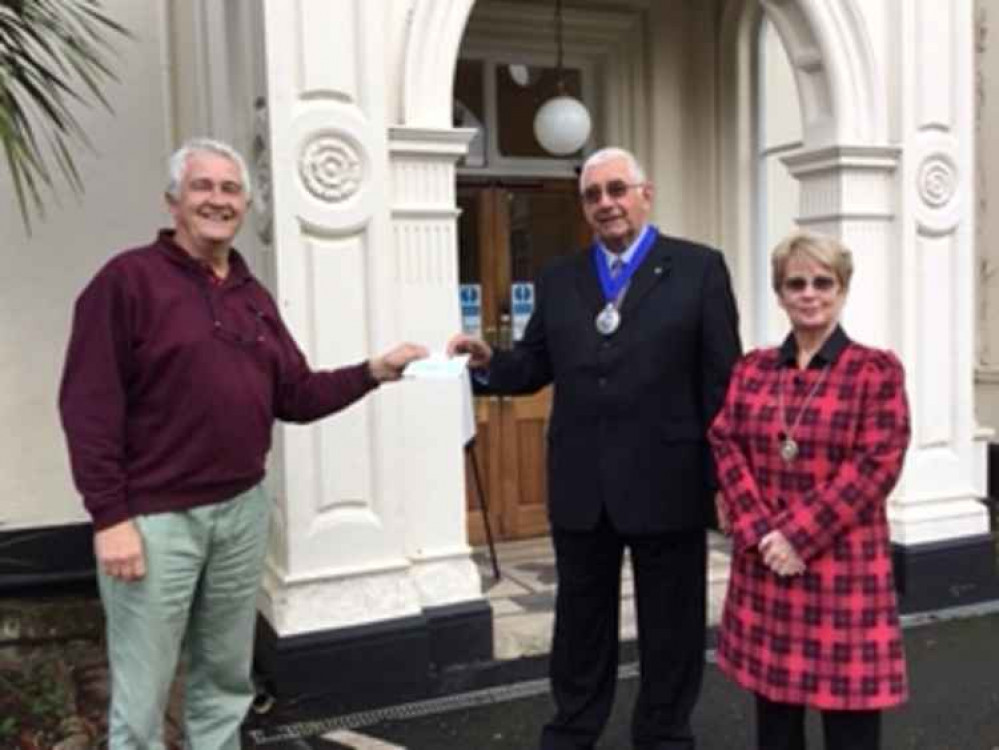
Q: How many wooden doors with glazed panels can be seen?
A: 2